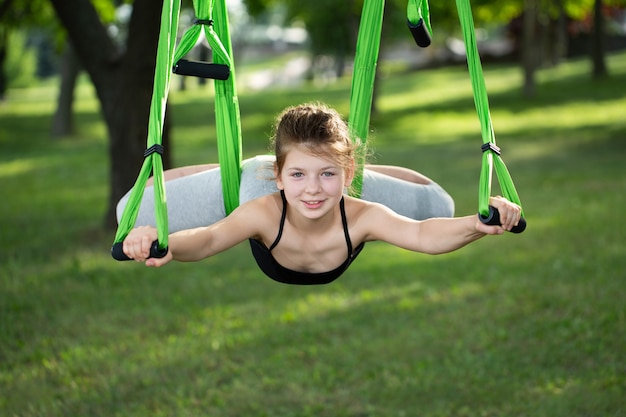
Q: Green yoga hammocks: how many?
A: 1